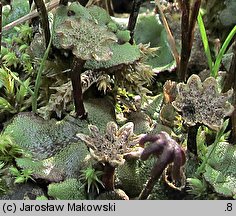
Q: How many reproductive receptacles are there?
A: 4